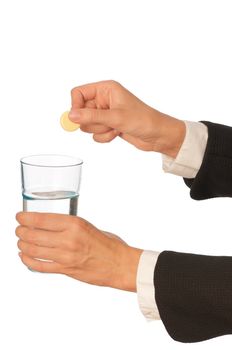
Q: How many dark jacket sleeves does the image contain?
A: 2